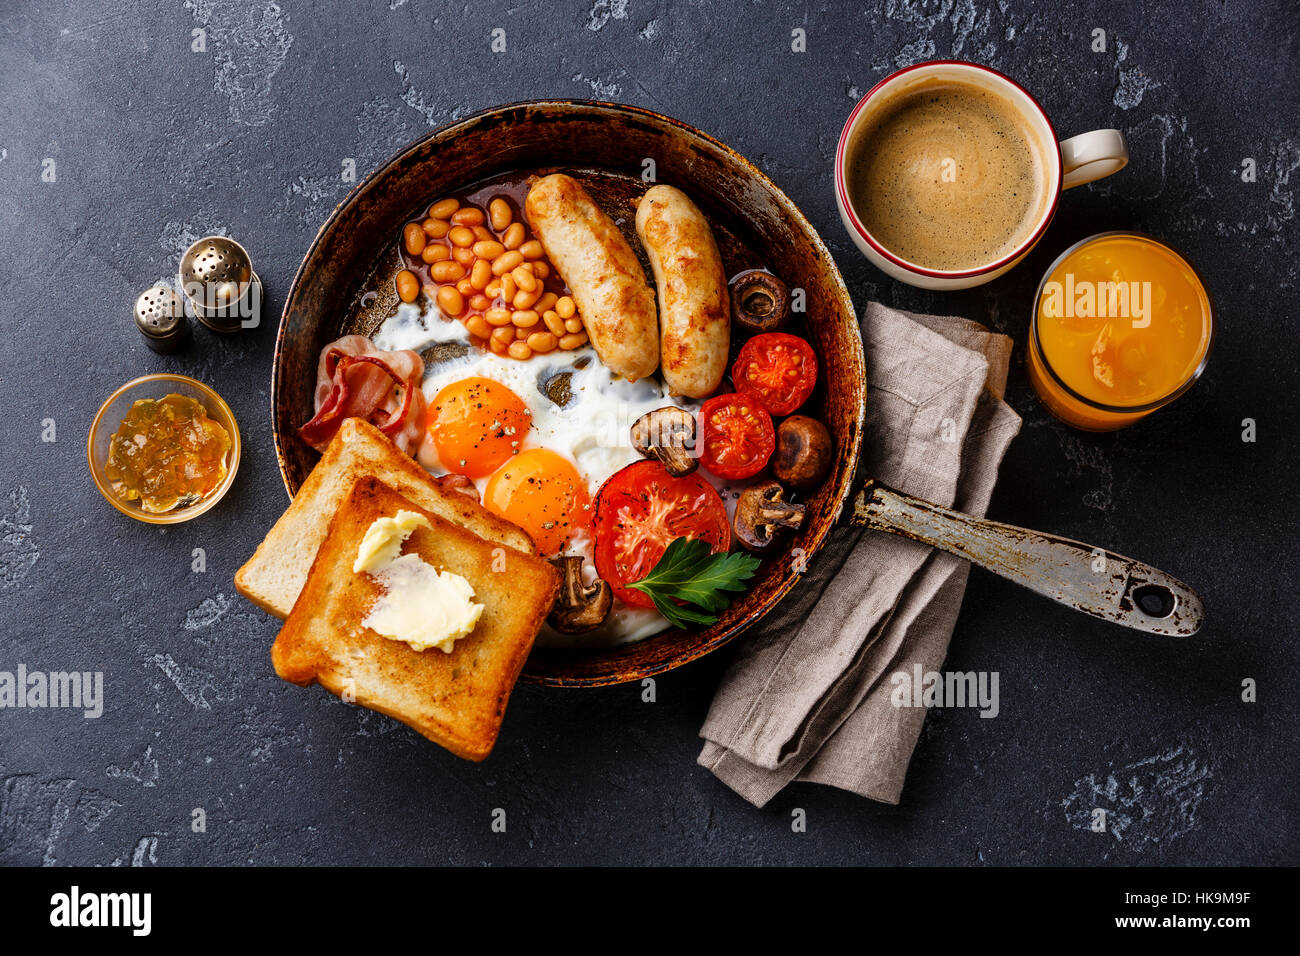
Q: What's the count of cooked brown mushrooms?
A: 5